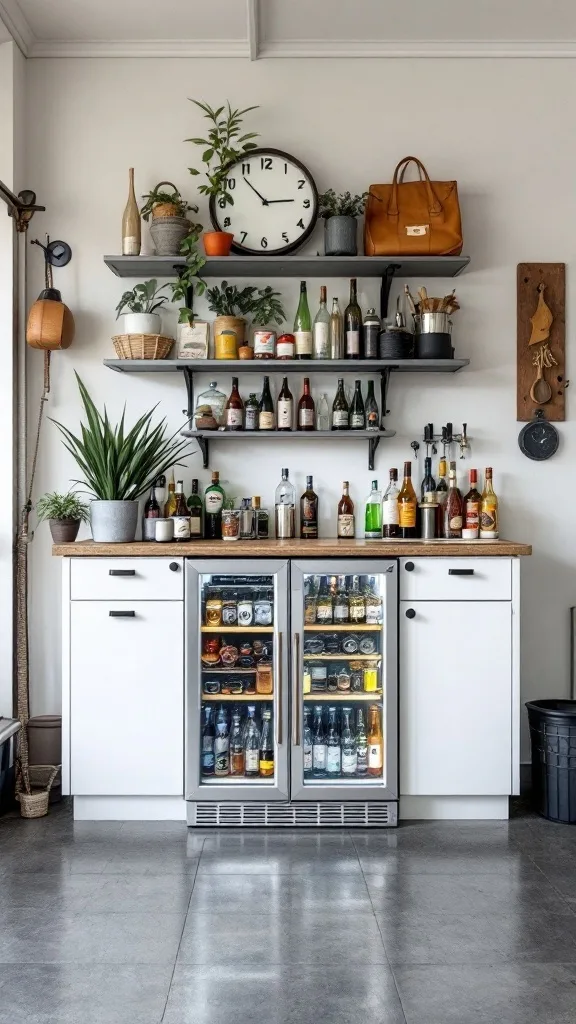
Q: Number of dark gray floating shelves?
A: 3